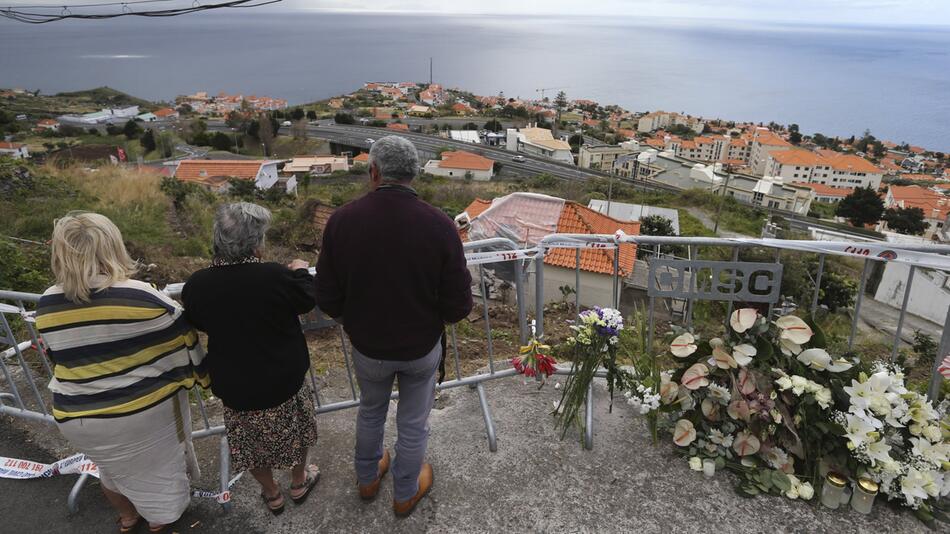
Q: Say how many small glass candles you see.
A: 3